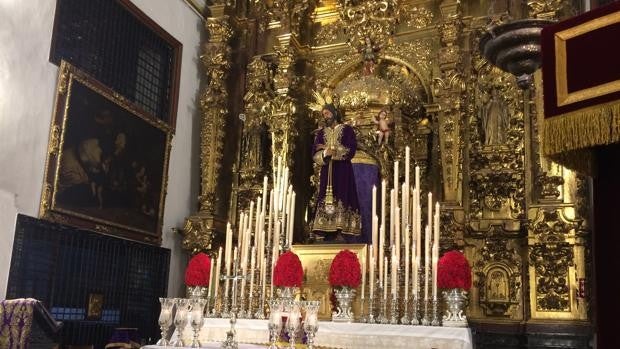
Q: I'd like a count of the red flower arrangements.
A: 4